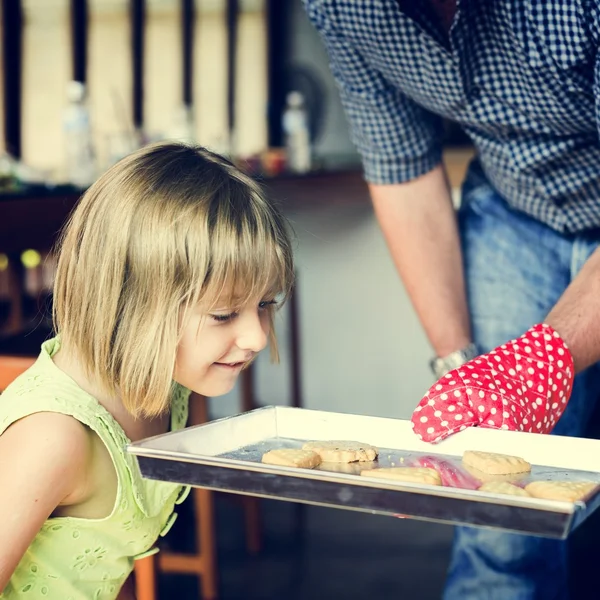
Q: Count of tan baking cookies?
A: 6